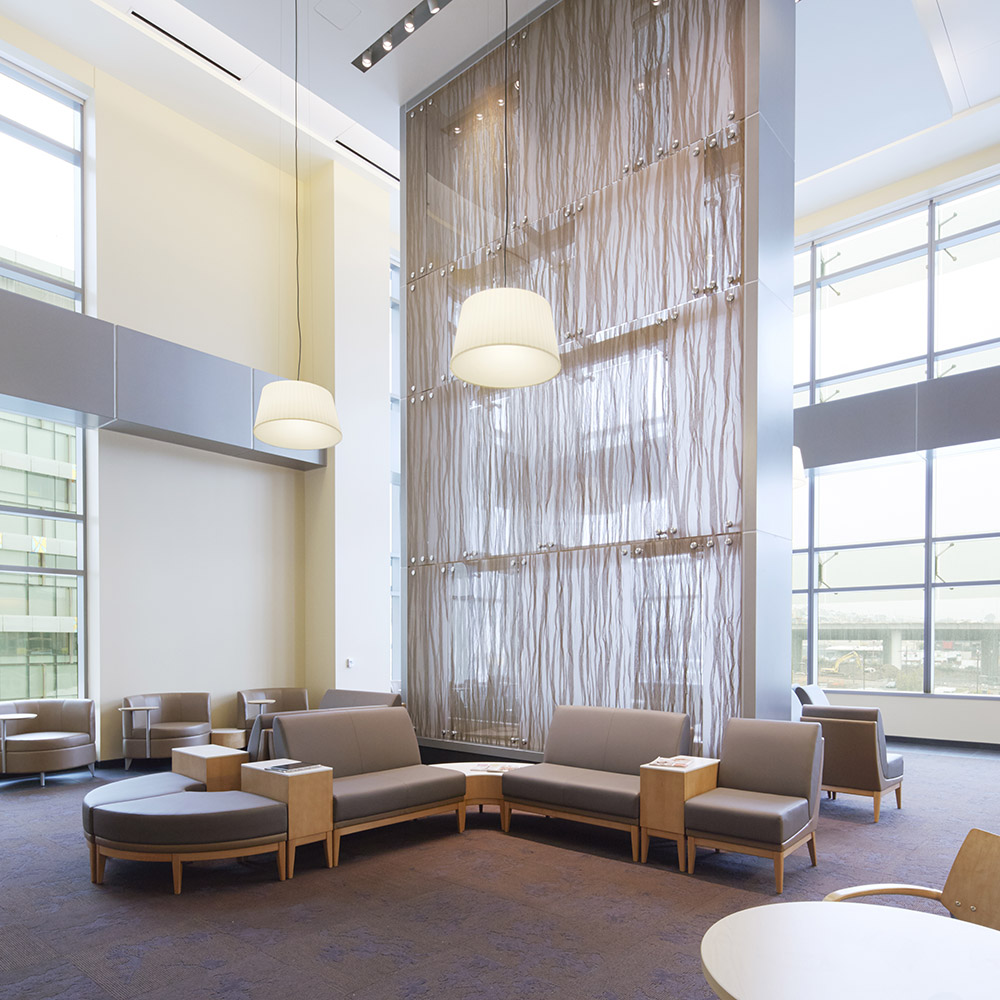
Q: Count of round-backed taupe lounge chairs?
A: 3